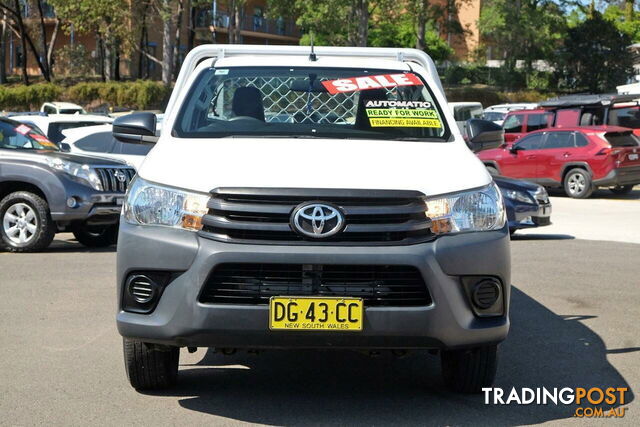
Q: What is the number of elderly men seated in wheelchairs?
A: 0